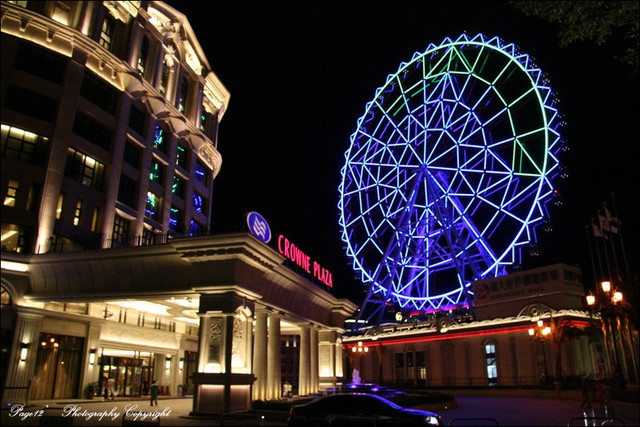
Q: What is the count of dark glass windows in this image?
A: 7